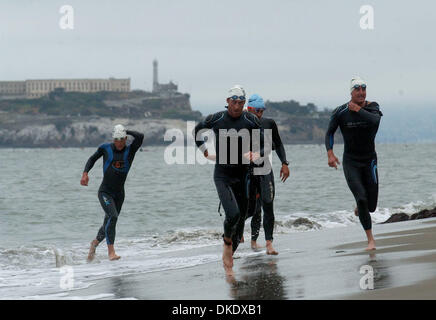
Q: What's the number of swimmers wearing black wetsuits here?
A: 4